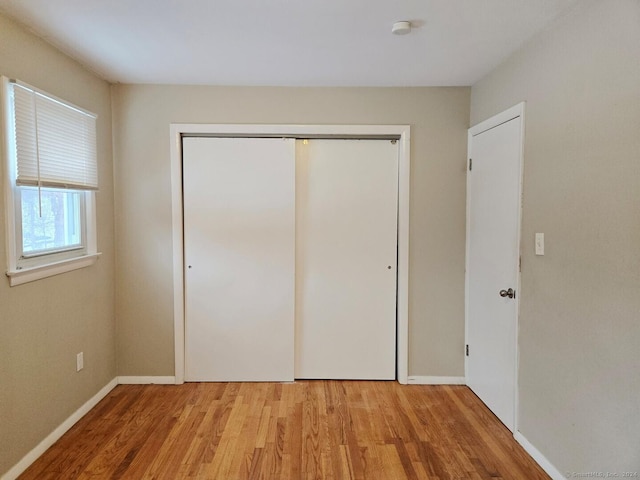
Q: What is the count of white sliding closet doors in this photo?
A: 2